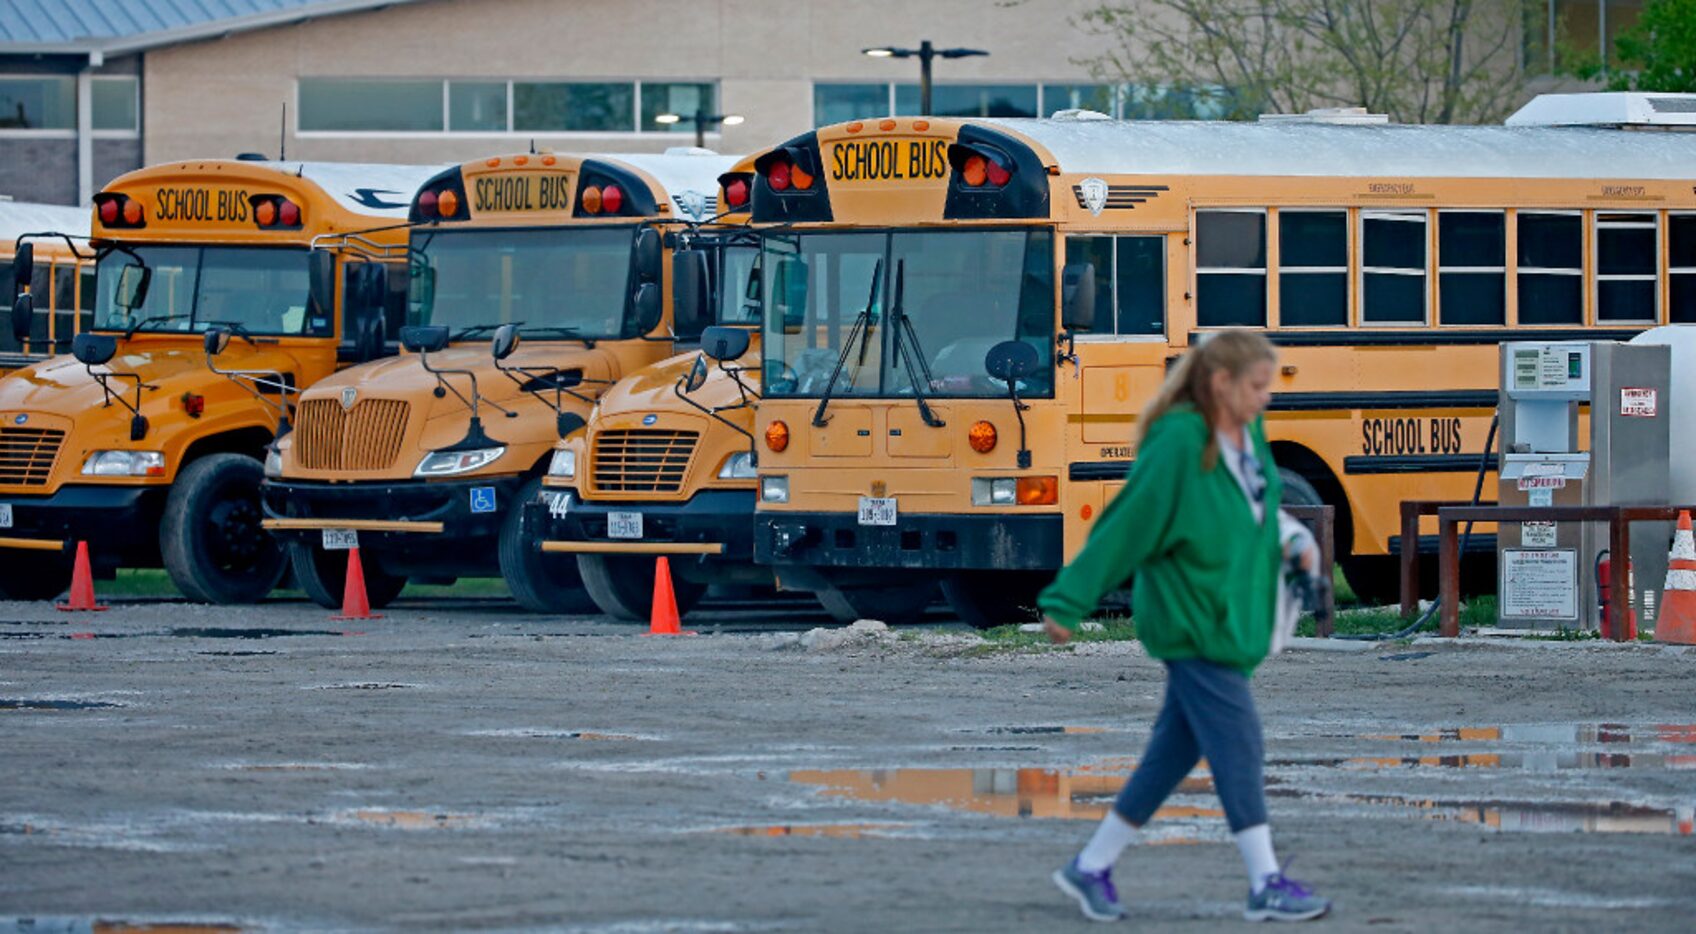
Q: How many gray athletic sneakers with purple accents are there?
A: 2